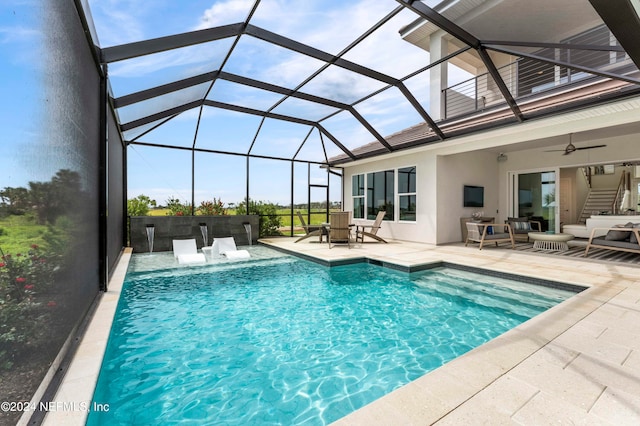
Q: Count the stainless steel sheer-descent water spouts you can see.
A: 3